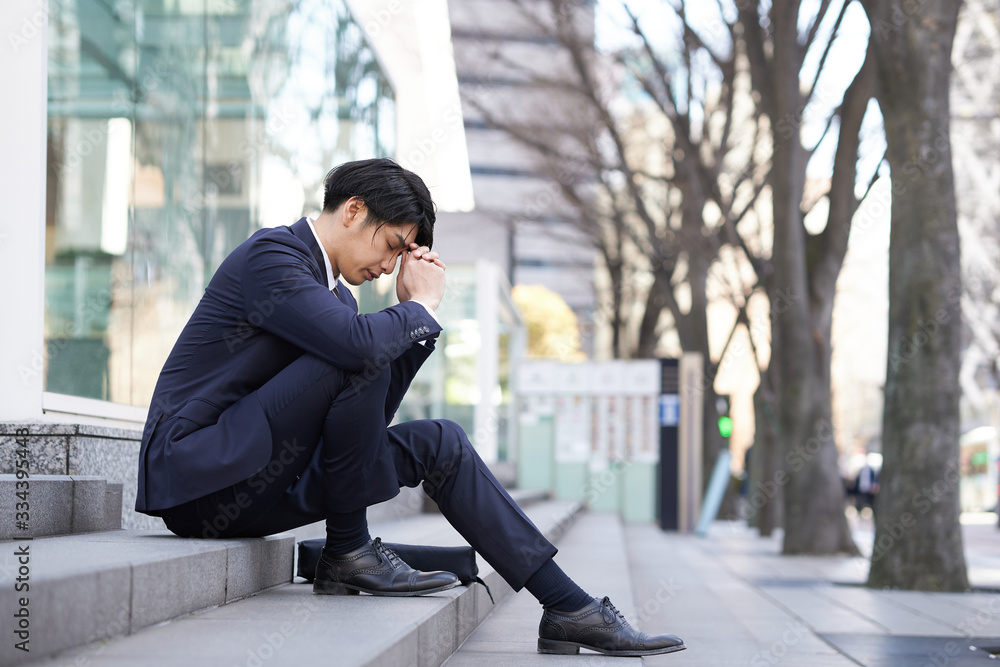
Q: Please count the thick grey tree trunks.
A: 2